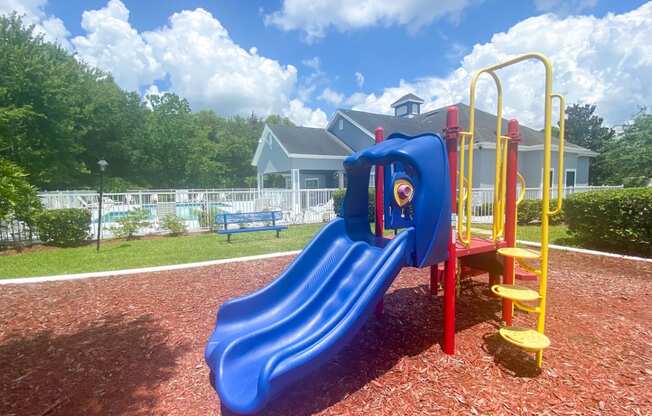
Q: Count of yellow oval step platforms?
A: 3